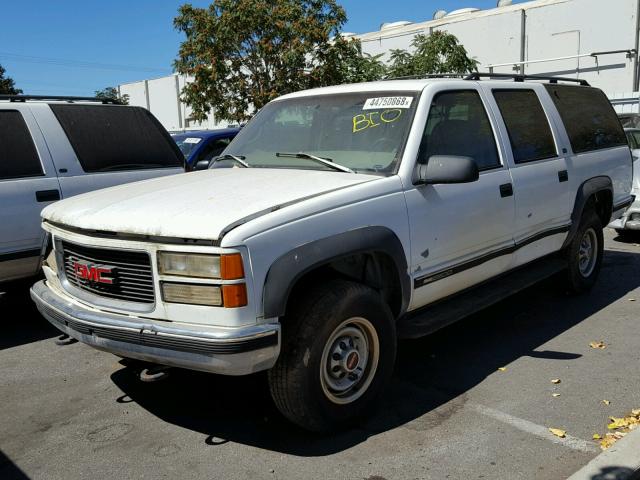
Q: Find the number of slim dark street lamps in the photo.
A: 0